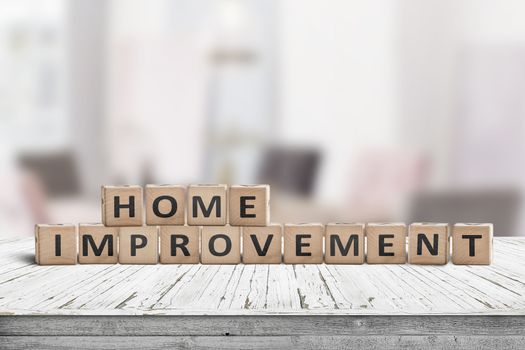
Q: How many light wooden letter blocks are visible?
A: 15